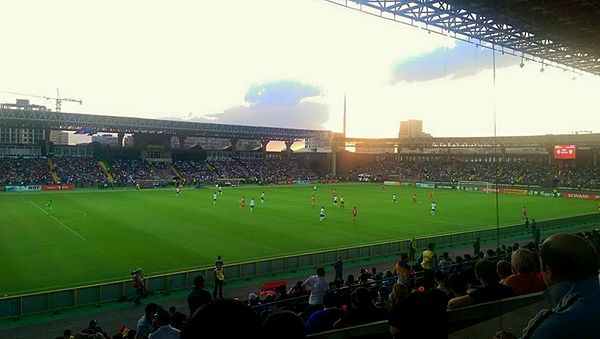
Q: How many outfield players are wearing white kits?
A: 10